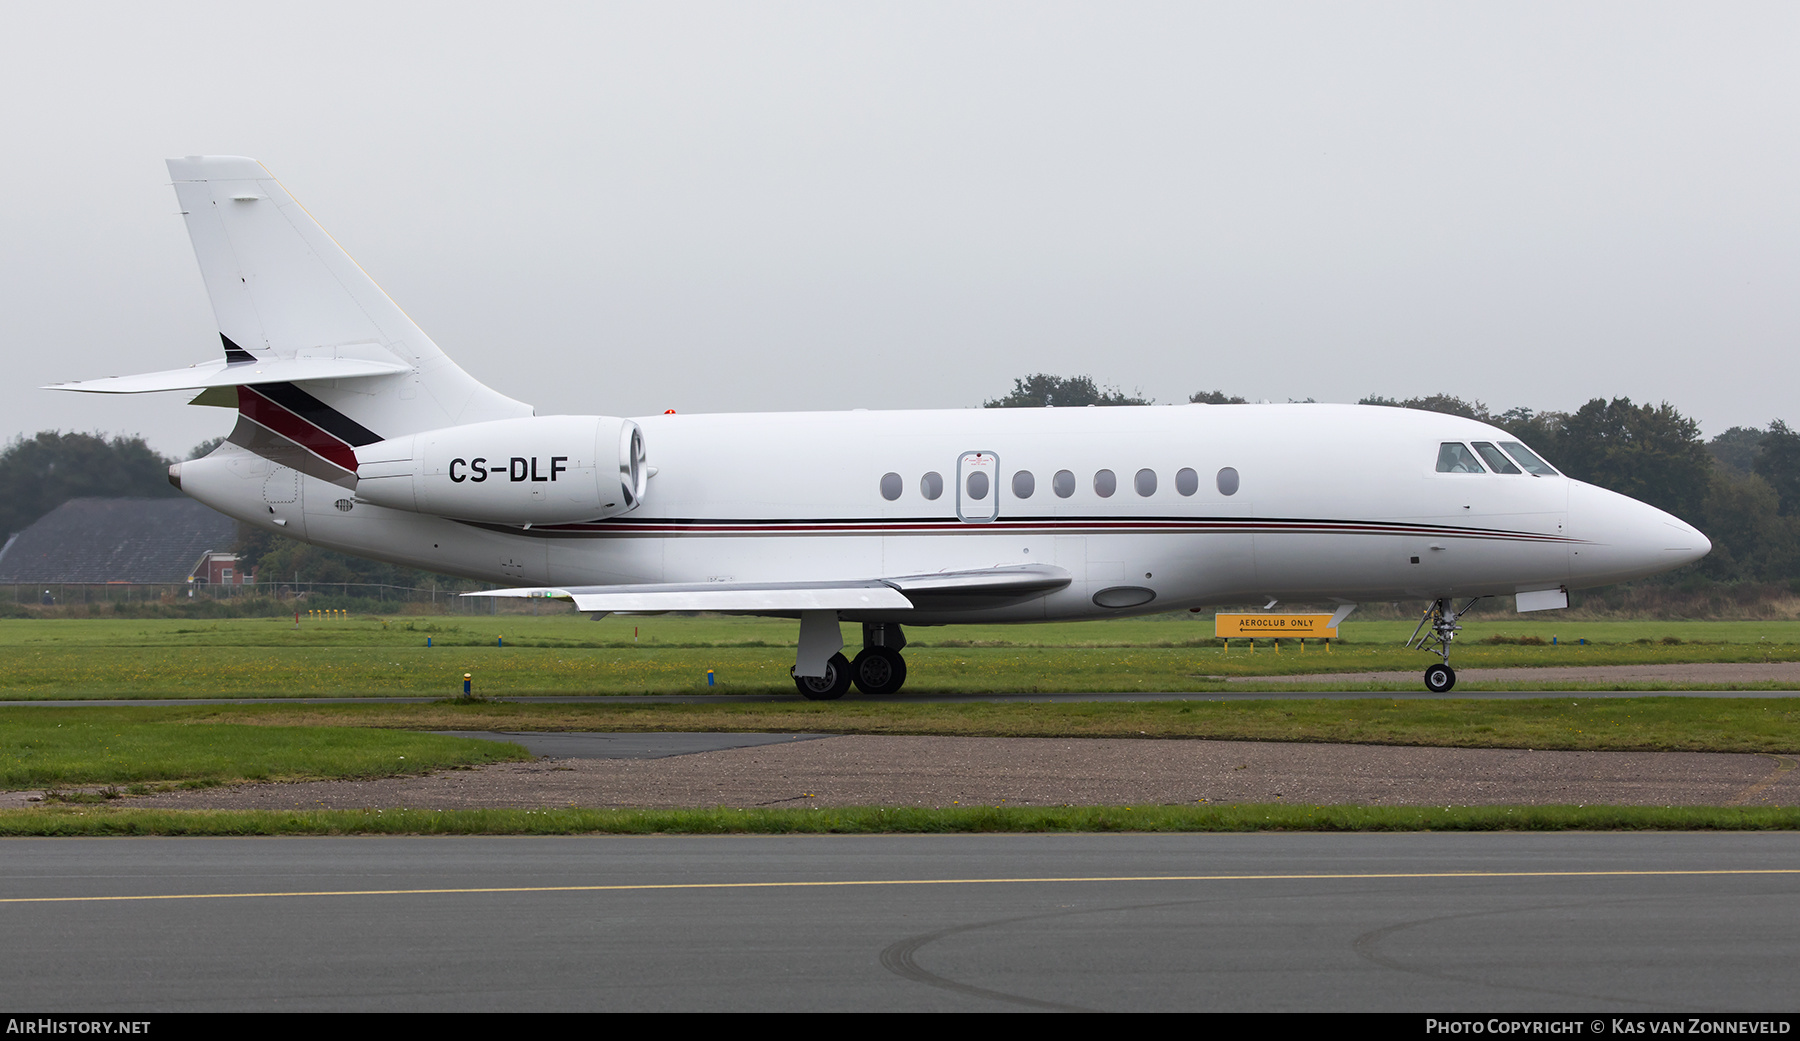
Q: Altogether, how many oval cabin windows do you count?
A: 9